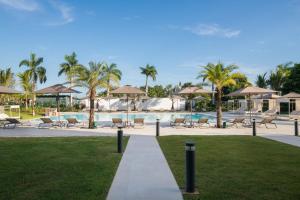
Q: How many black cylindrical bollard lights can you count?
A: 5